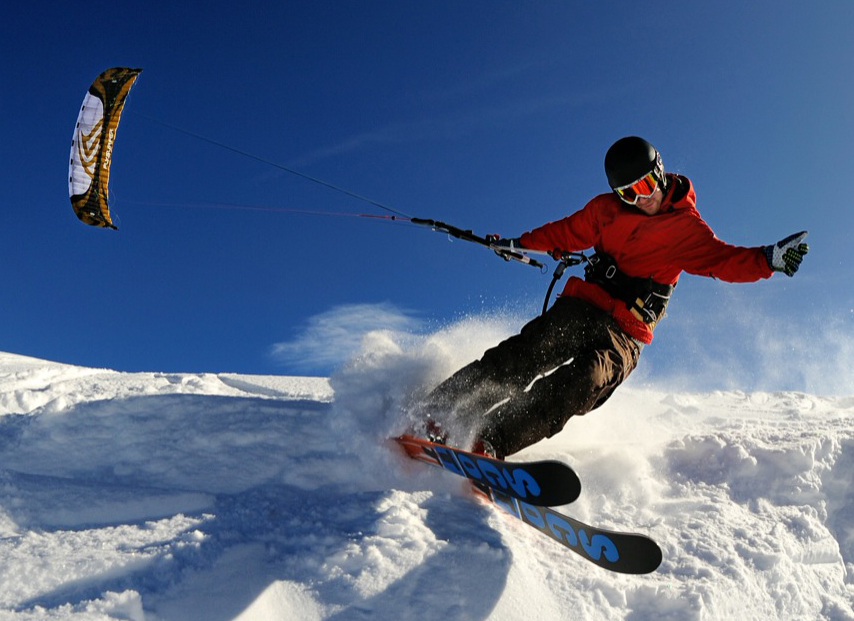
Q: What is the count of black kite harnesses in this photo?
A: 1